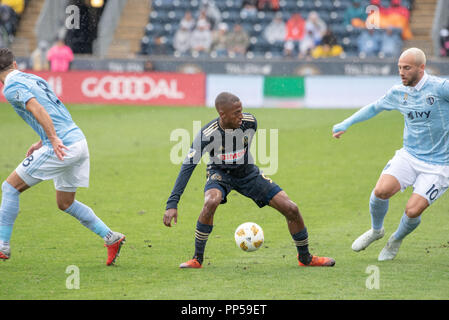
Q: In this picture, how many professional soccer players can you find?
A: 3